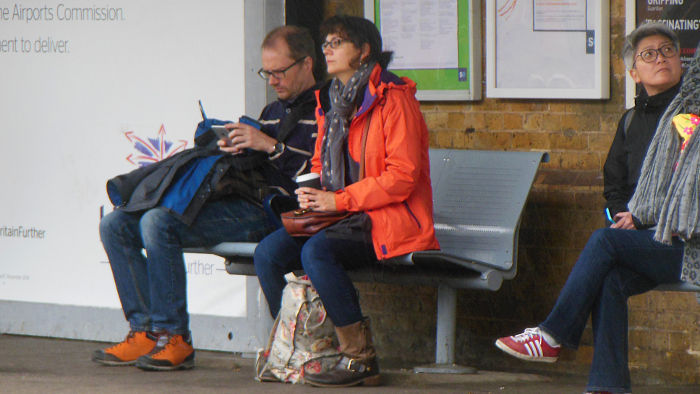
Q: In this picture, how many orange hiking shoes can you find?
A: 2